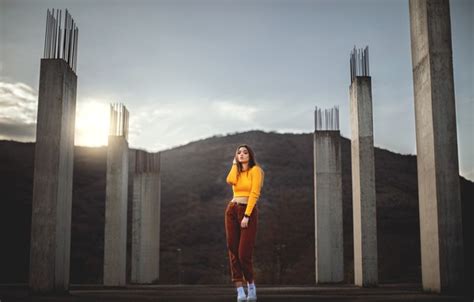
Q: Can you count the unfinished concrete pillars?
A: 6